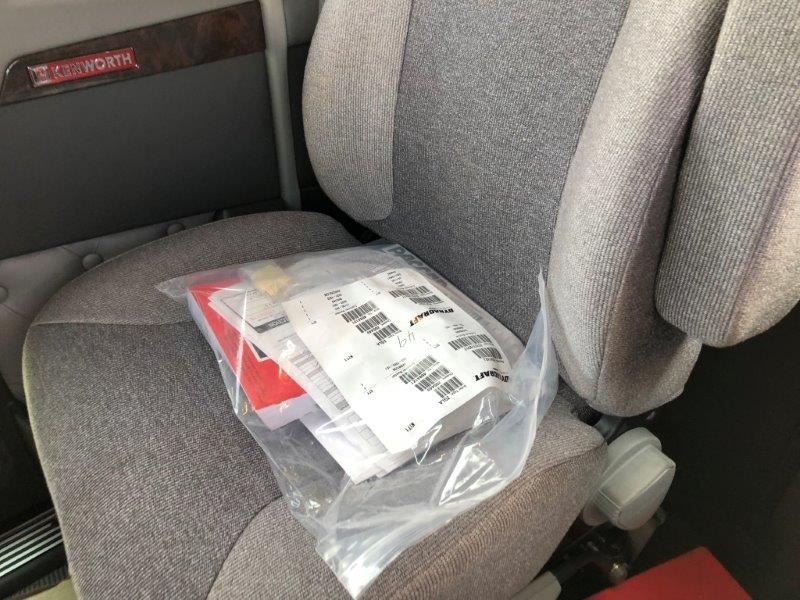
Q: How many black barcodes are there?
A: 10